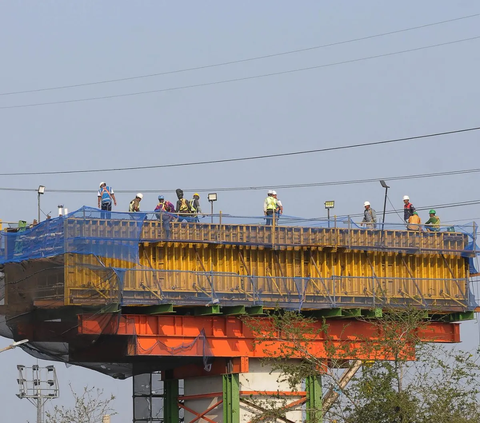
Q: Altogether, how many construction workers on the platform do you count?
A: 11